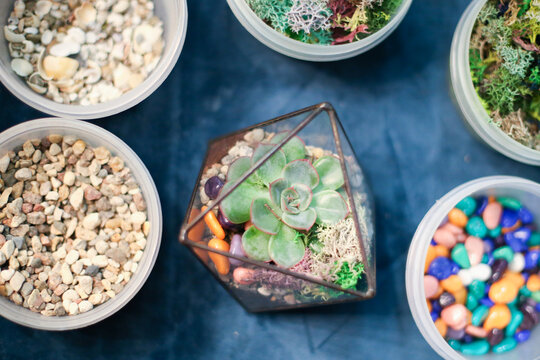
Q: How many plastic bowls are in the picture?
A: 5